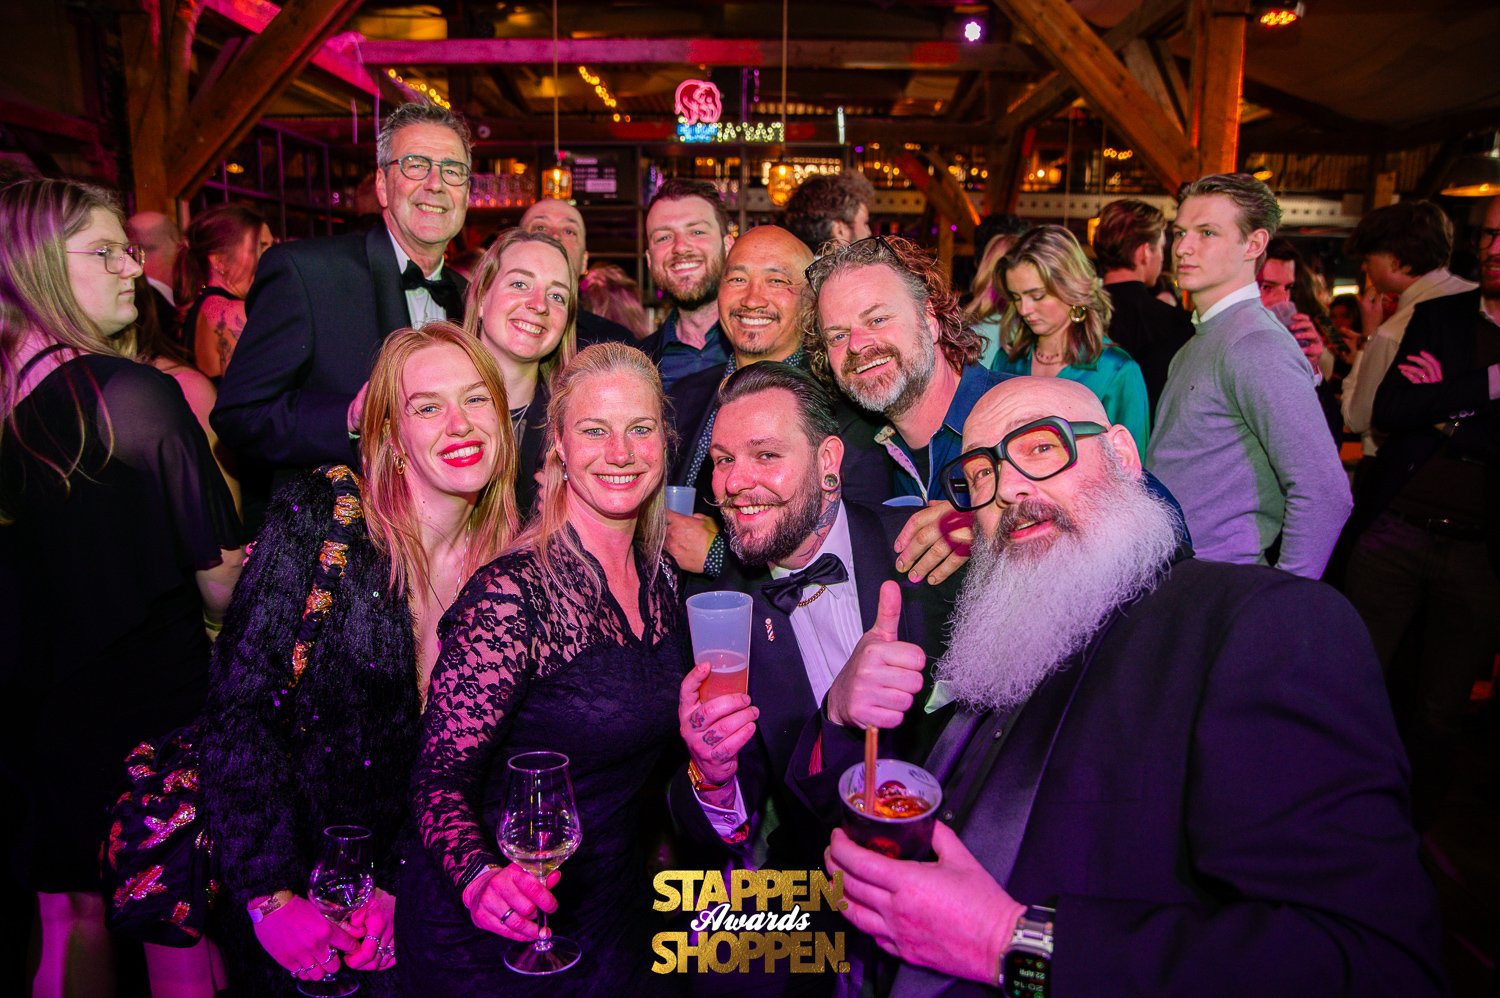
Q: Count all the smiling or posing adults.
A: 9